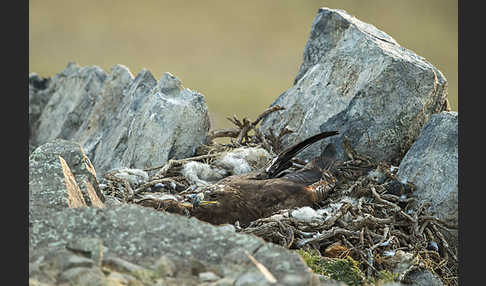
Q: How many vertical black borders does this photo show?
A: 2